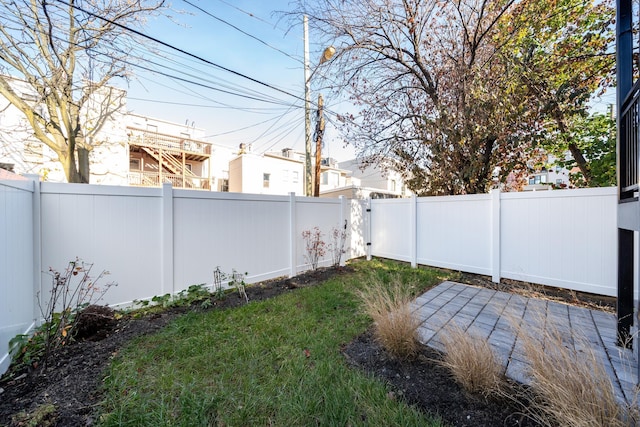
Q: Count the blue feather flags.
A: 0